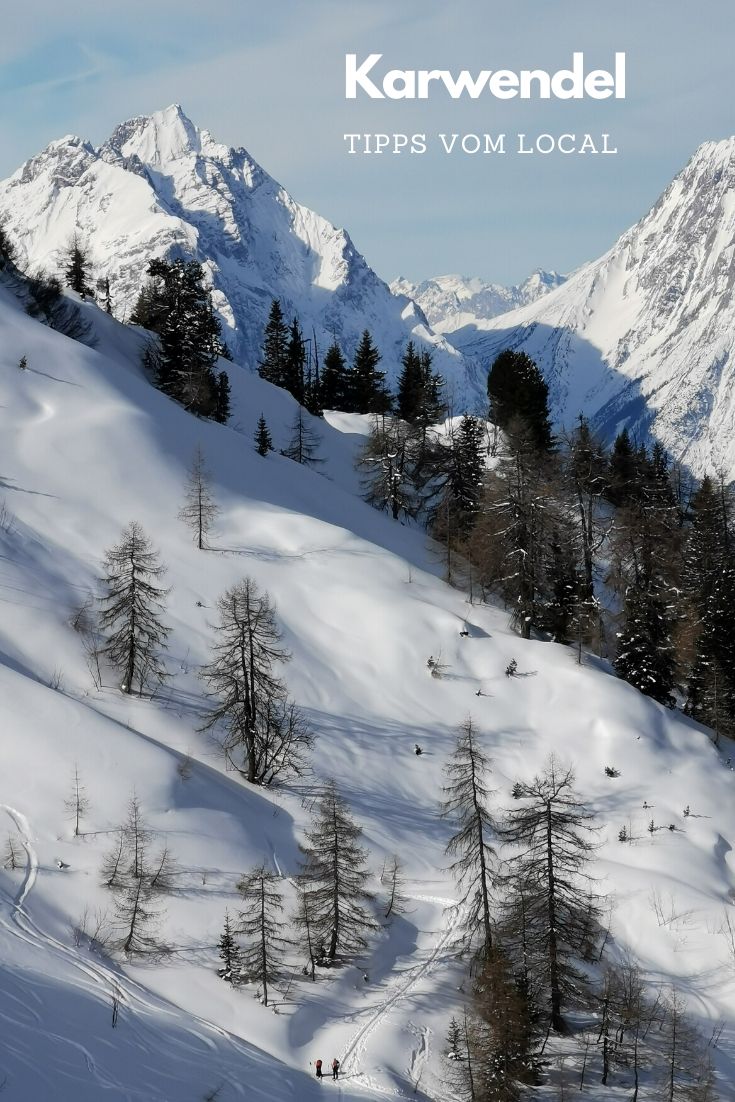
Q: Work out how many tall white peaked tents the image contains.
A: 0